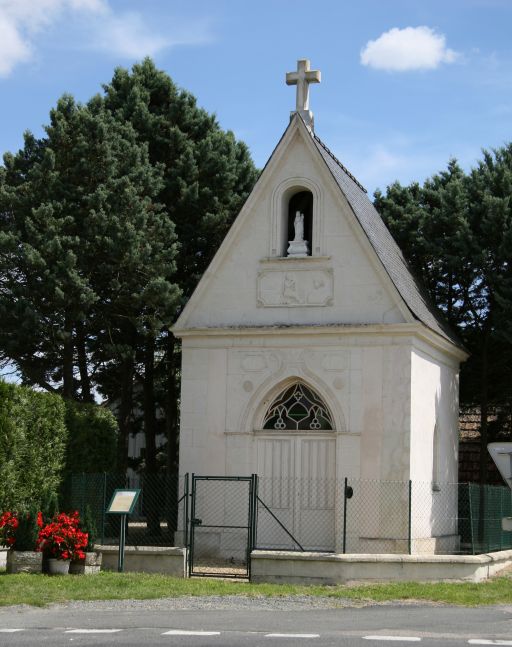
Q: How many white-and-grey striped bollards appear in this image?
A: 0